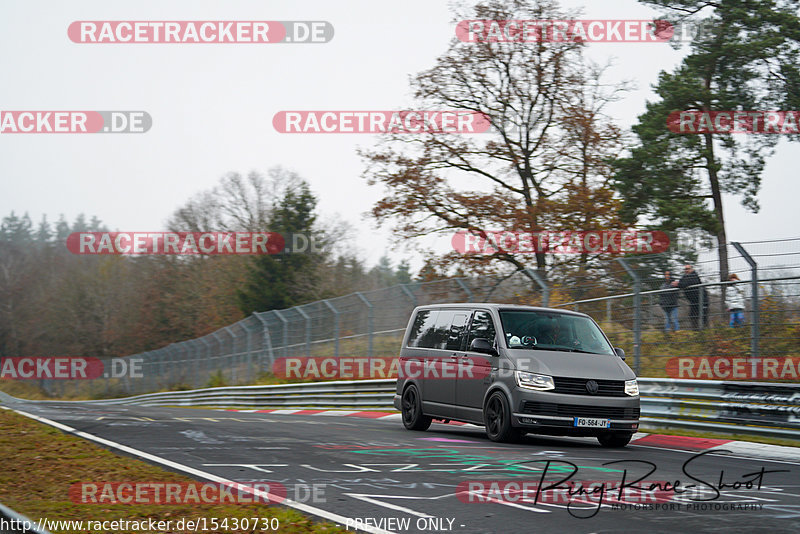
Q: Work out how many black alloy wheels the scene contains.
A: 2